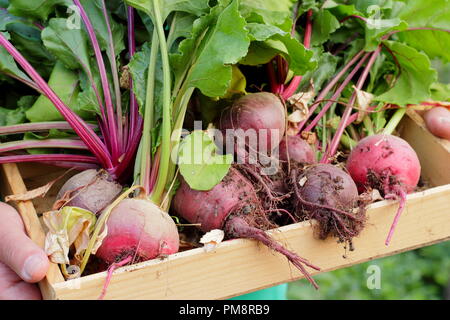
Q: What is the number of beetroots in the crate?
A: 7